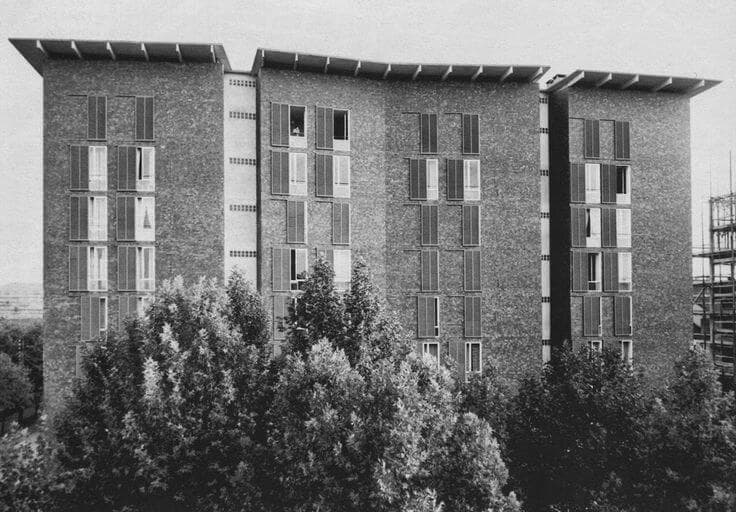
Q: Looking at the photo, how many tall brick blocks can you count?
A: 3